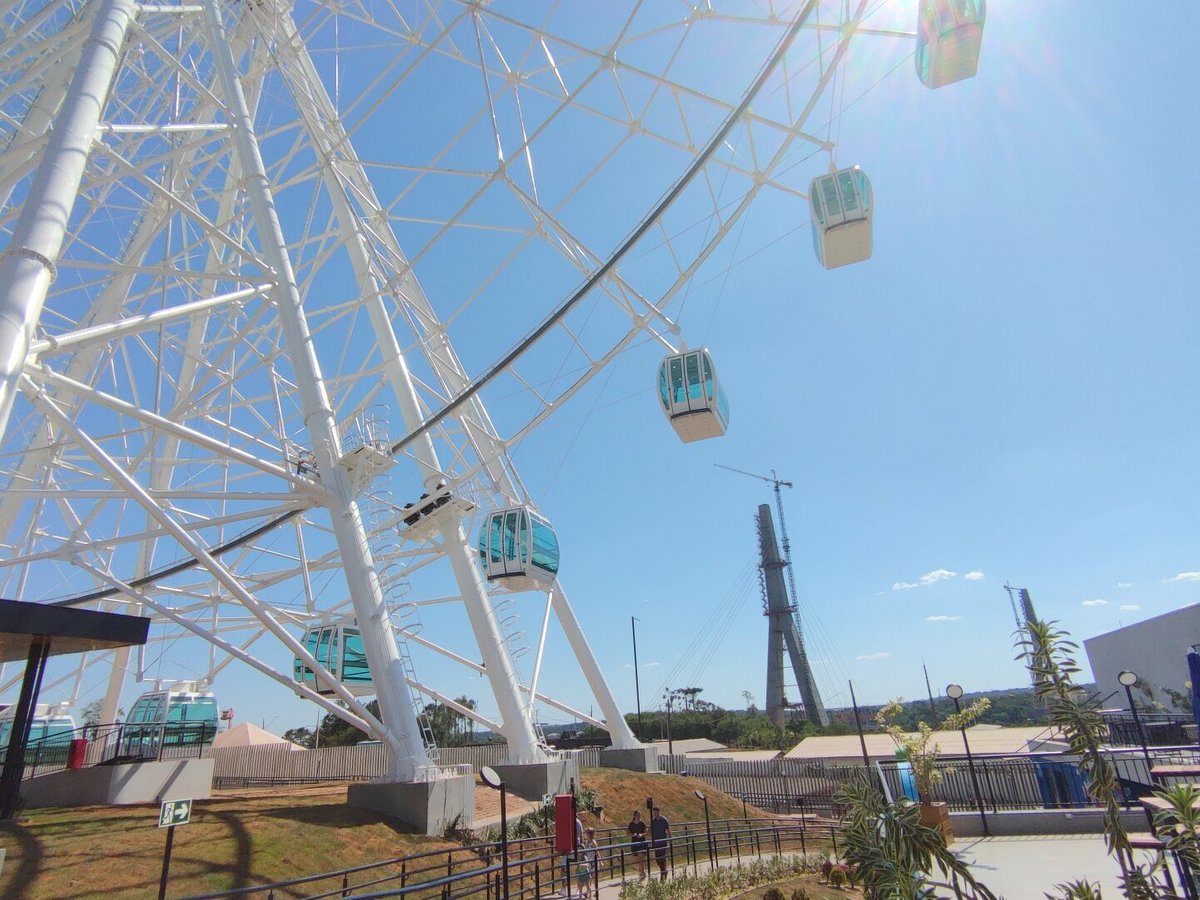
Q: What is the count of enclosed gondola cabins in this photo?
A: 7